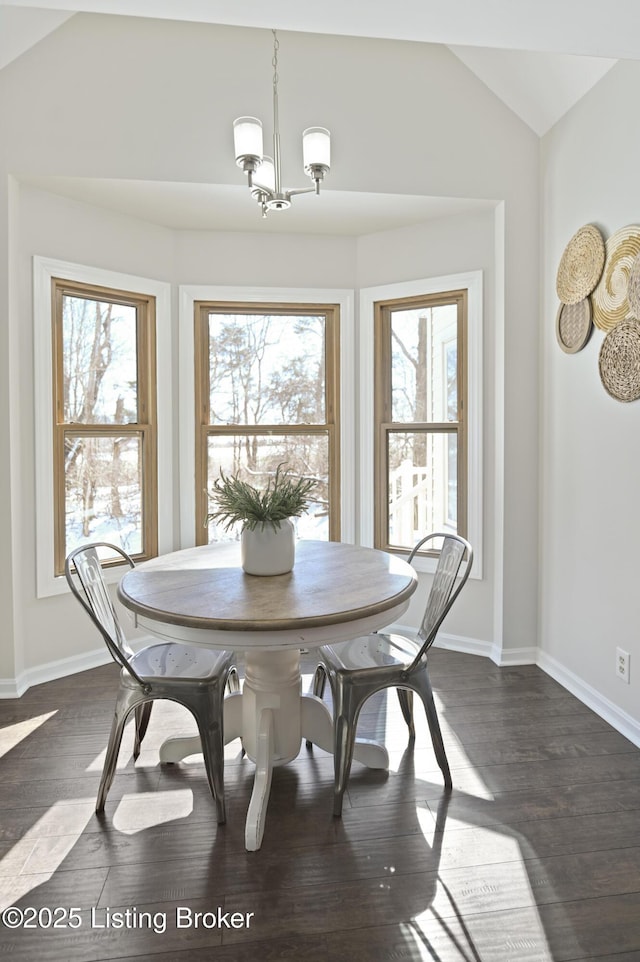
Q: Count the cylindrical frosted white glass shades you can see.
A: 3